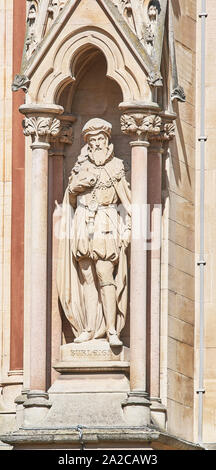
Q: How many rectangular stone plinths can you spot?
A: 1